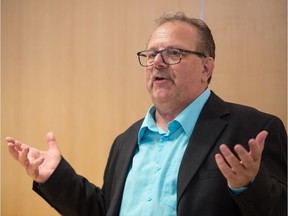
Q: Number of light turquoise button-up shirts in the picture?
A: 1